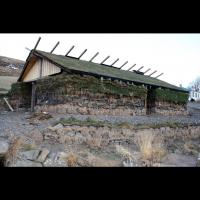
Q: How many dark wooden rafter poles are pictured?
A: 13